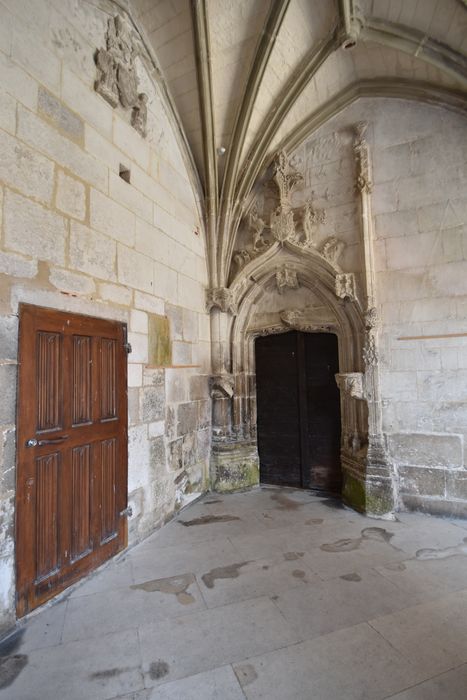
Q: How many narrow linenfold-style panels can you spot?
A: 6